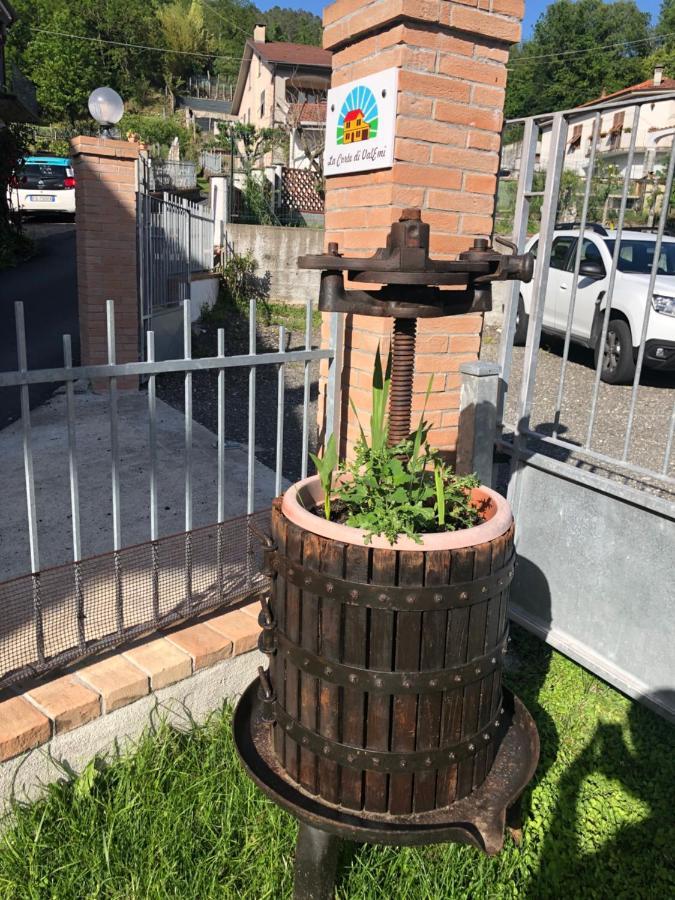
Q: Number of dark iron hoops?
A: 3